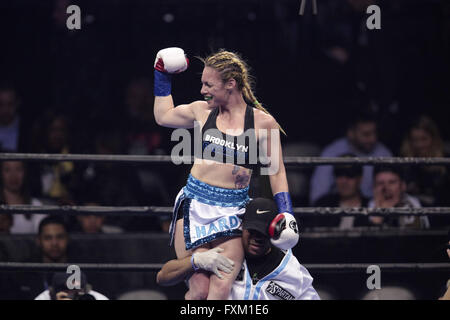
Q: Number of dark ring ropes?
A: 3